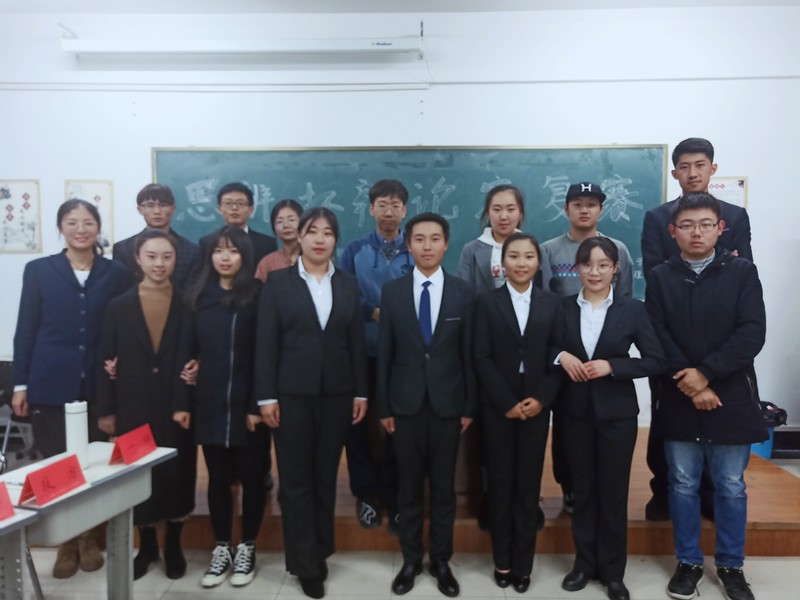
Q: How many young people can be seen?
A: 15